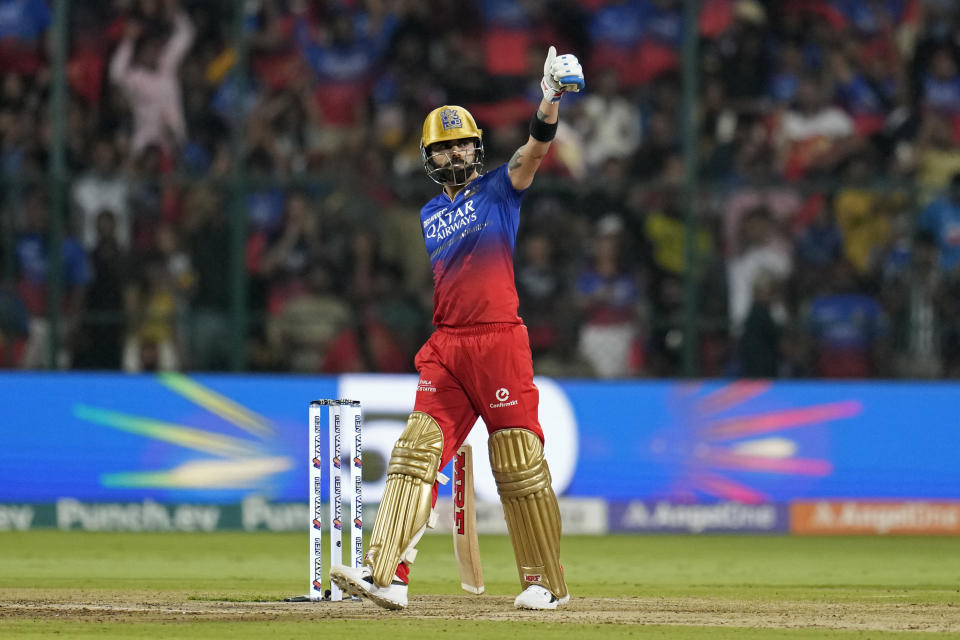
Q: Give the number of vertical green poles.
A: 3